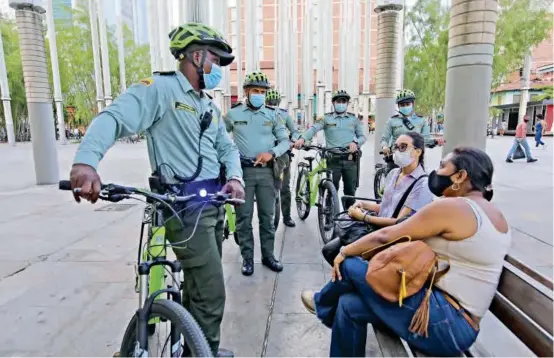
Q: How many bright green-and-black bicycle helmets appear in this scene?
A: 5